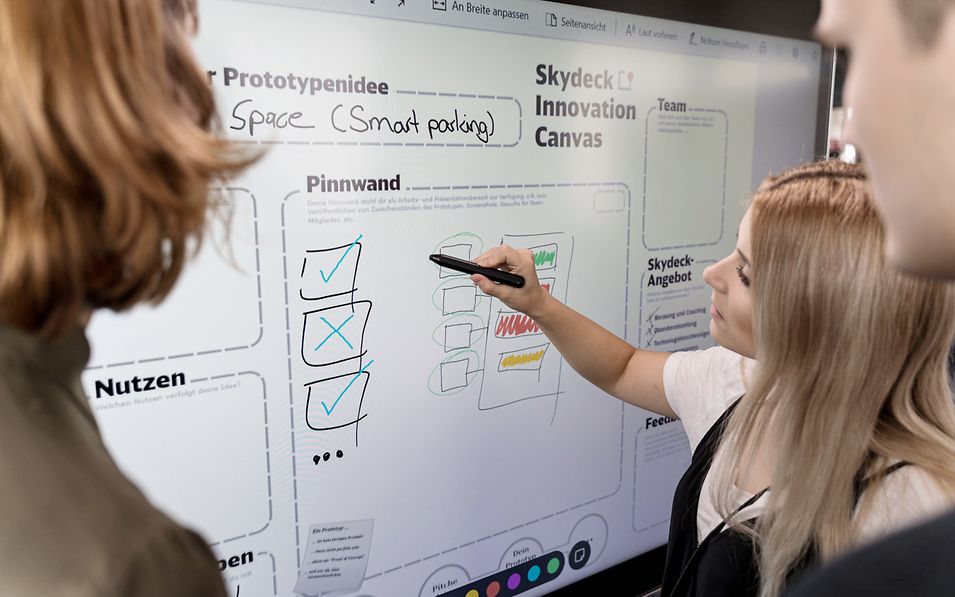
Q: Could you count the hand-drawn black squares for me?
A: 7